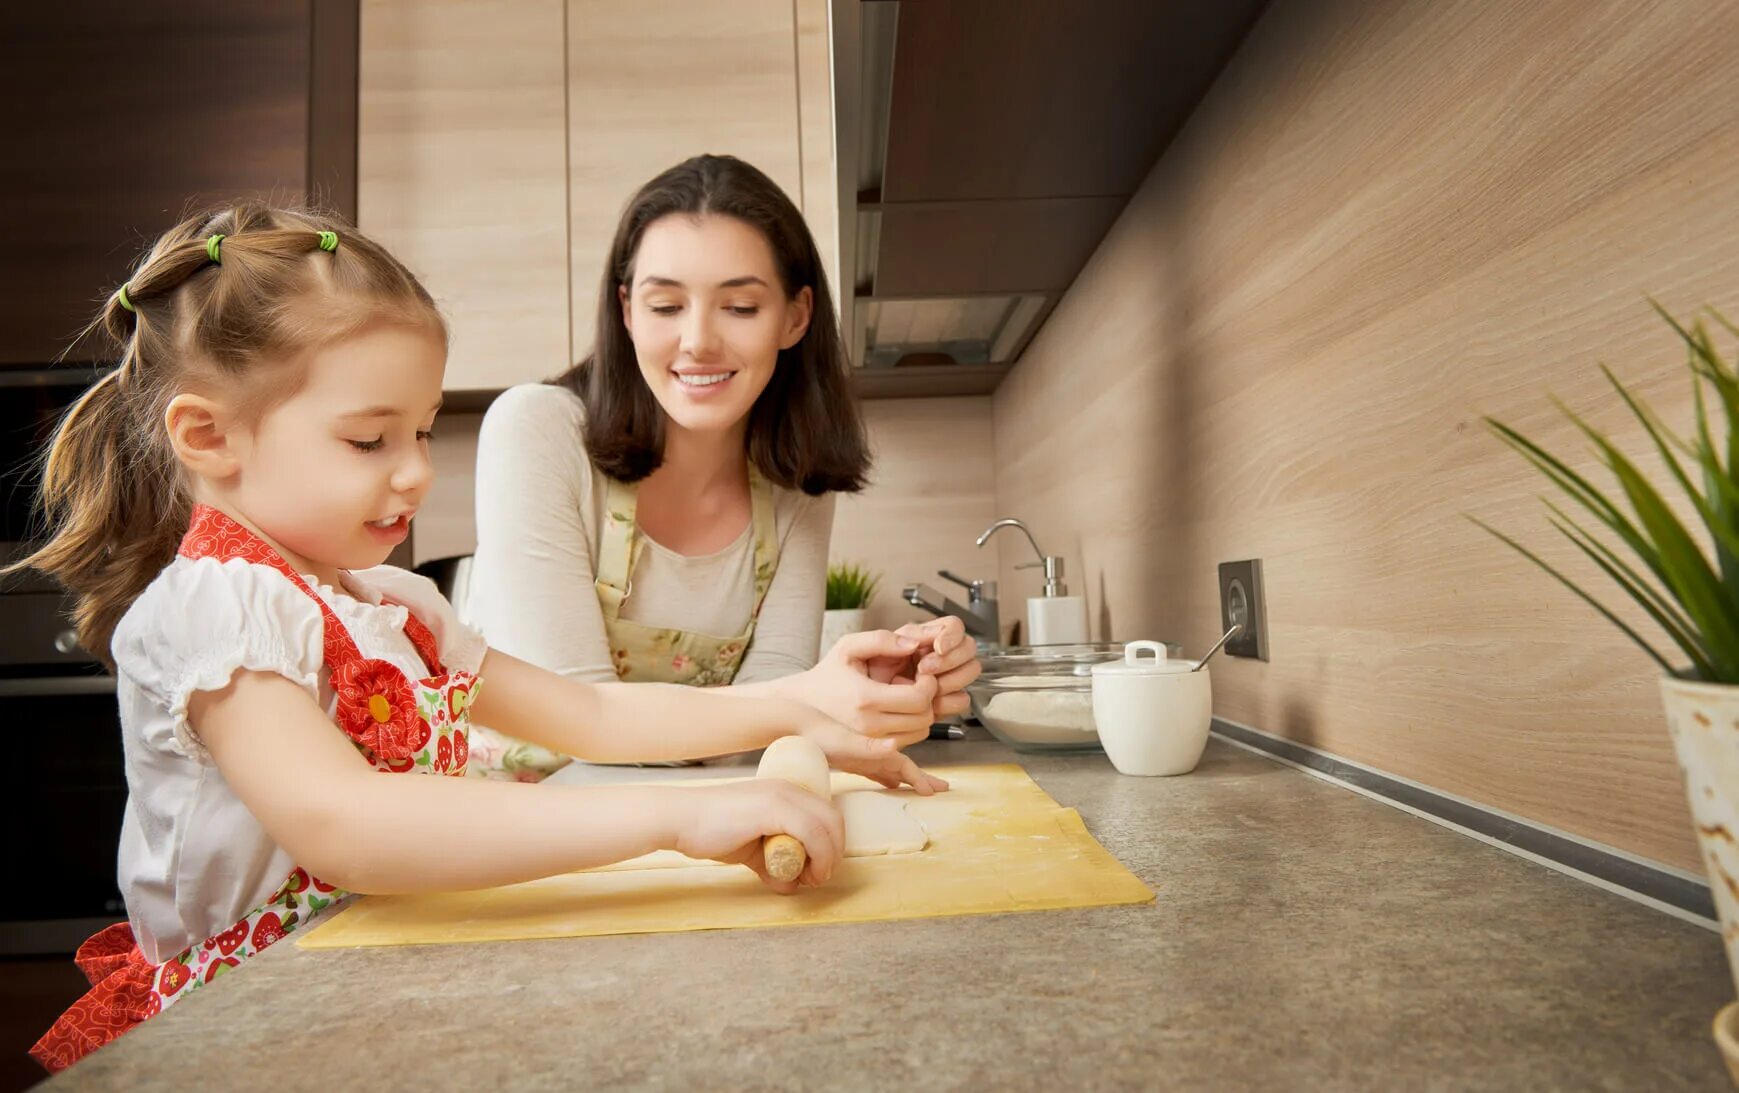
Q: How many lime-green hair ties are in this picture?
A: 3